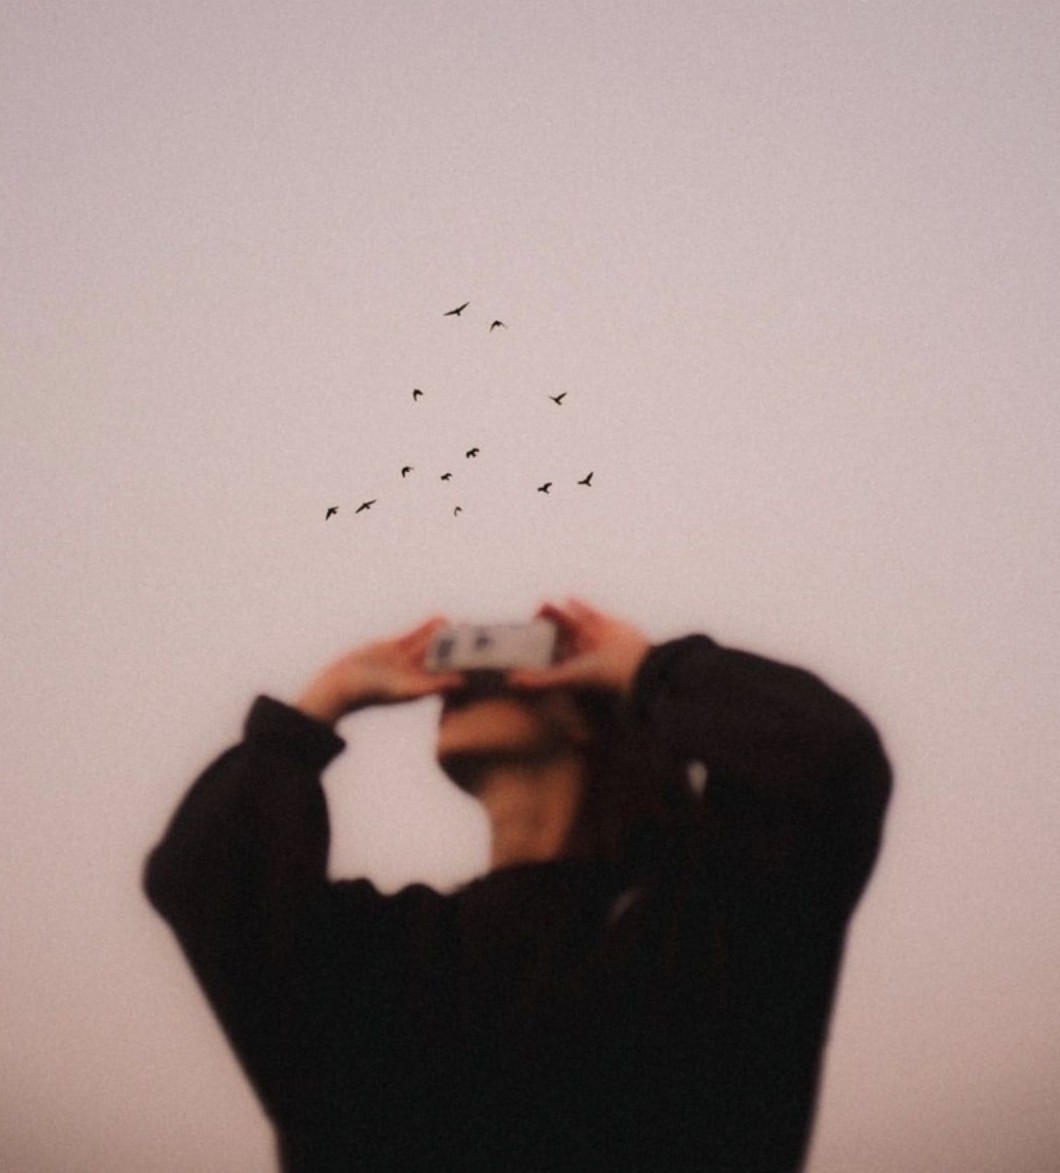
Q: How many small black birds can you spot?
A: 12